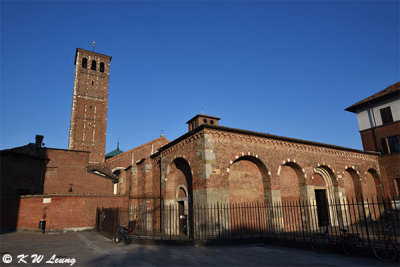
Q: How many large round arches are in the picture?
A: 6